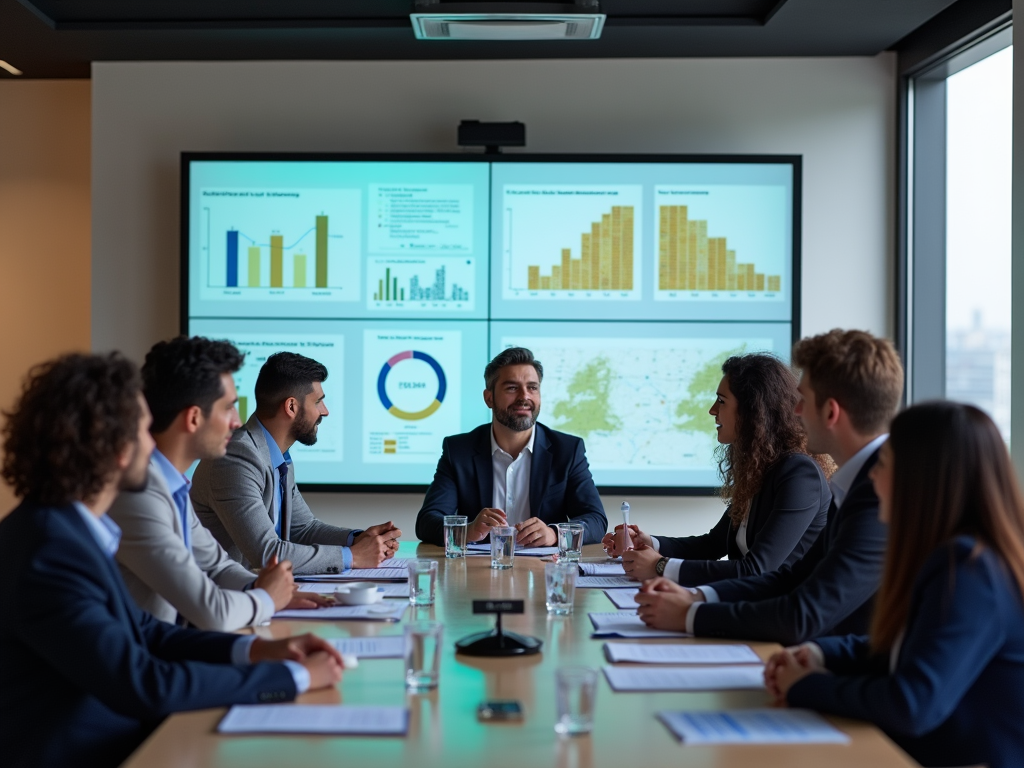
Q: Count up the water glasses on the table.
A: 7